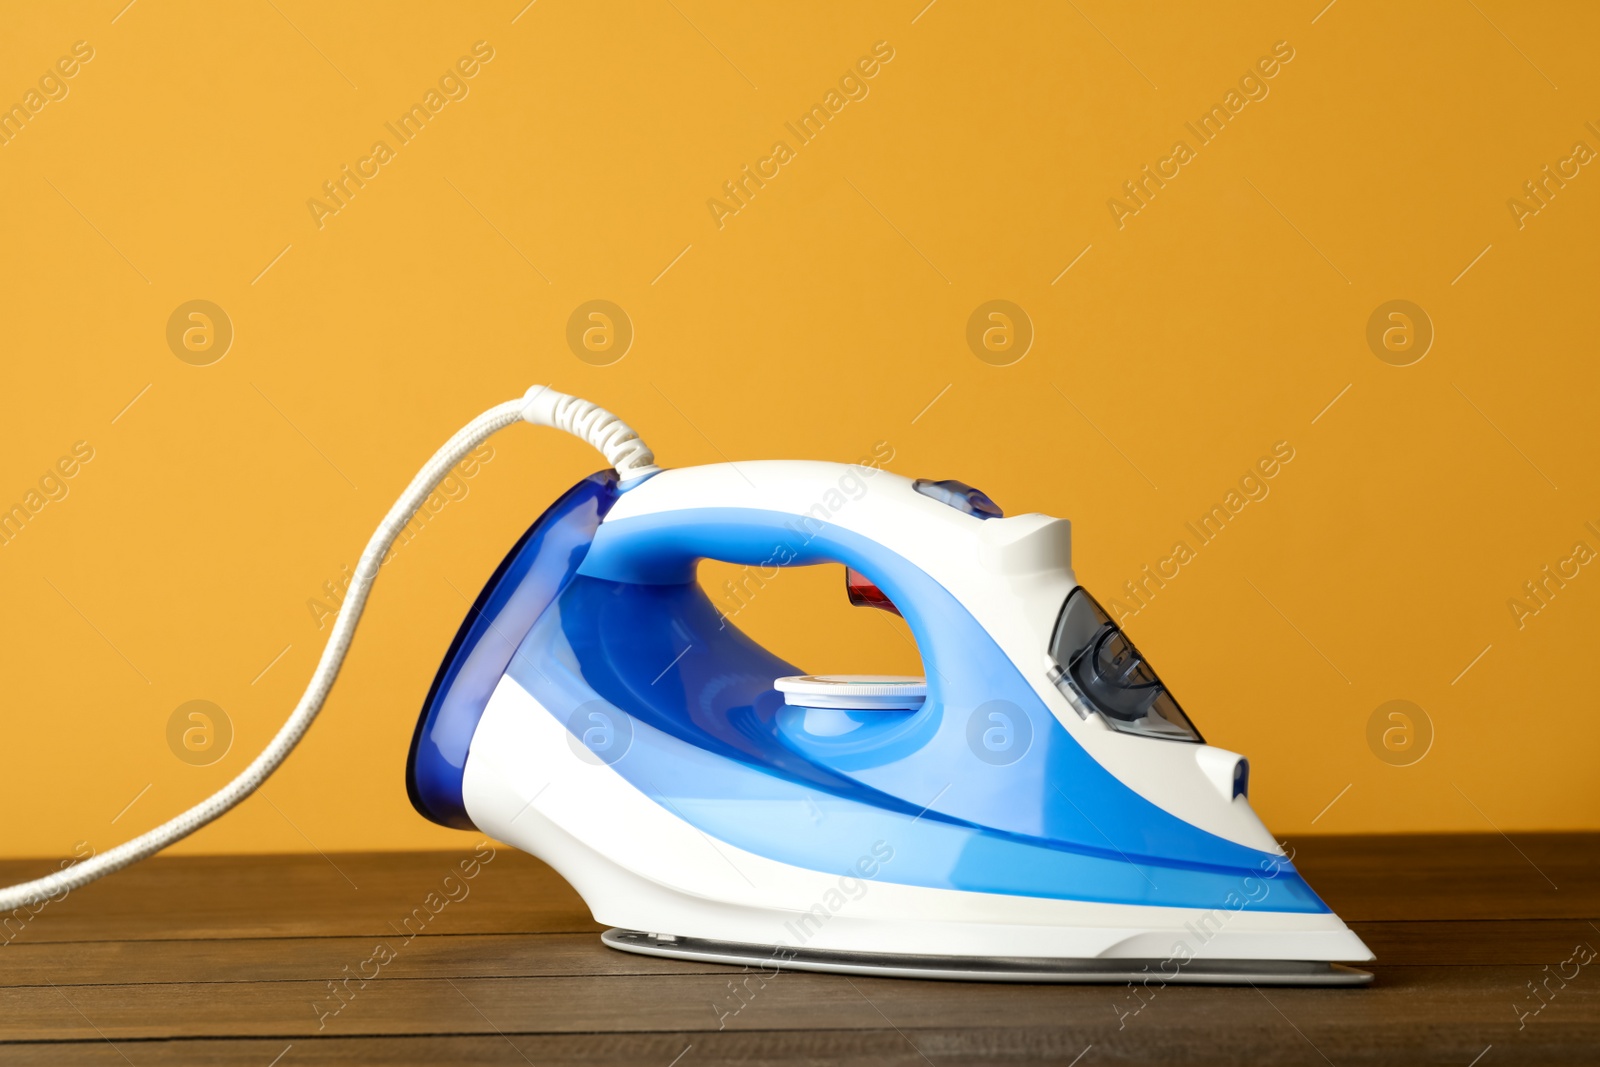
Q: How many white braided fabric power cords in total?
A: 1